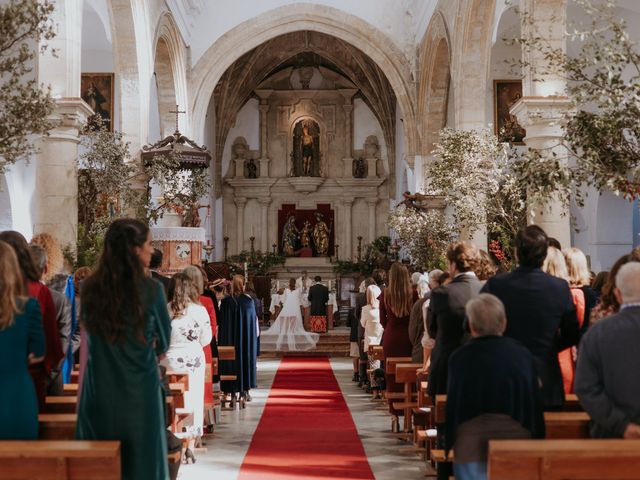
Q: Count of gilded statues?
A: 3